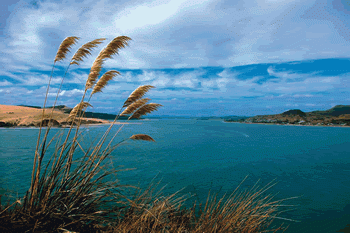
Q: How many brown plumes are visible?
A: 9